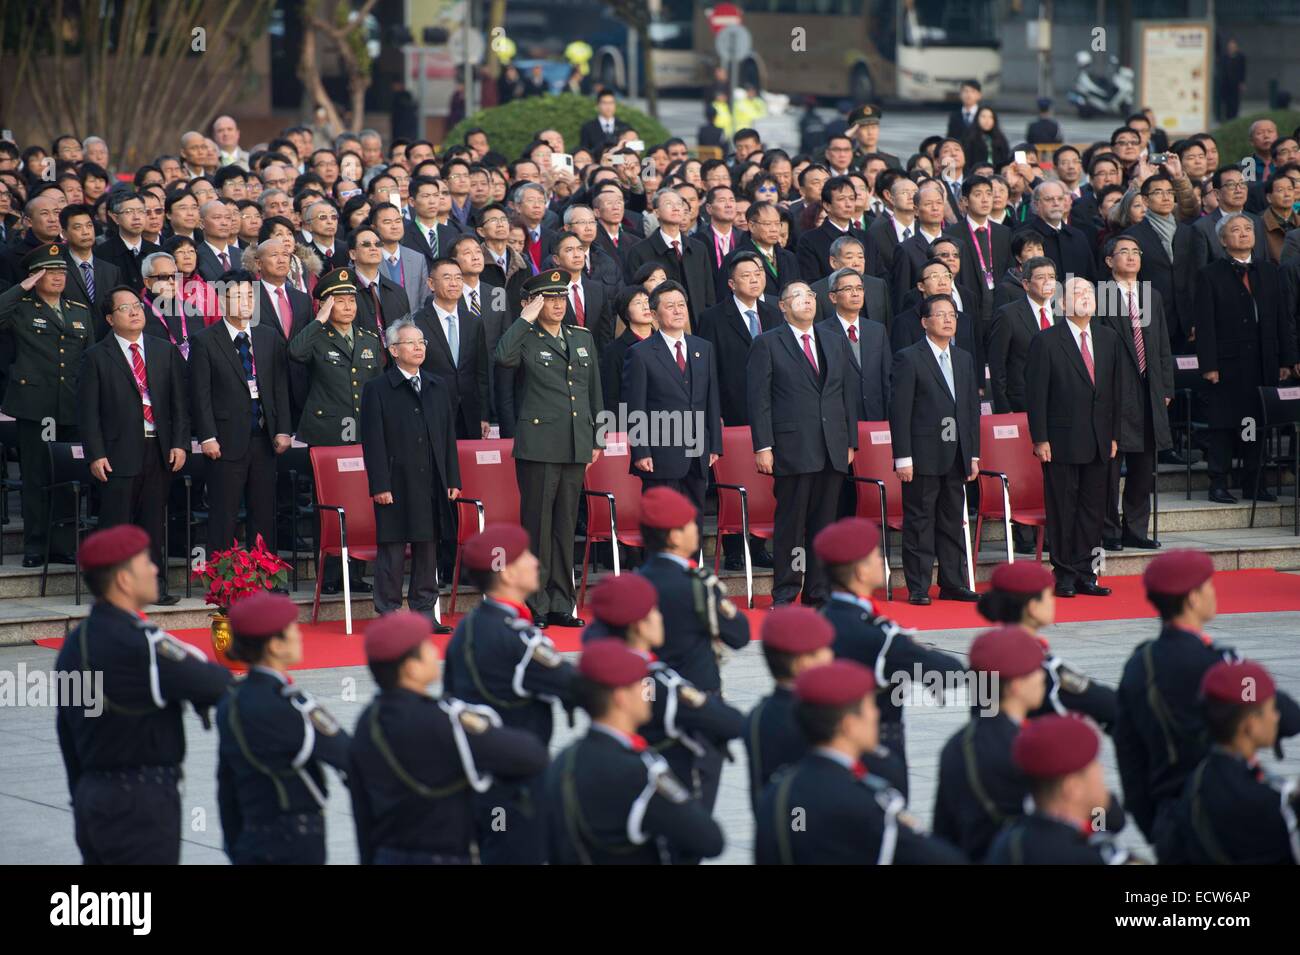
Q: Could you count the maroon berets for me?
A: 15